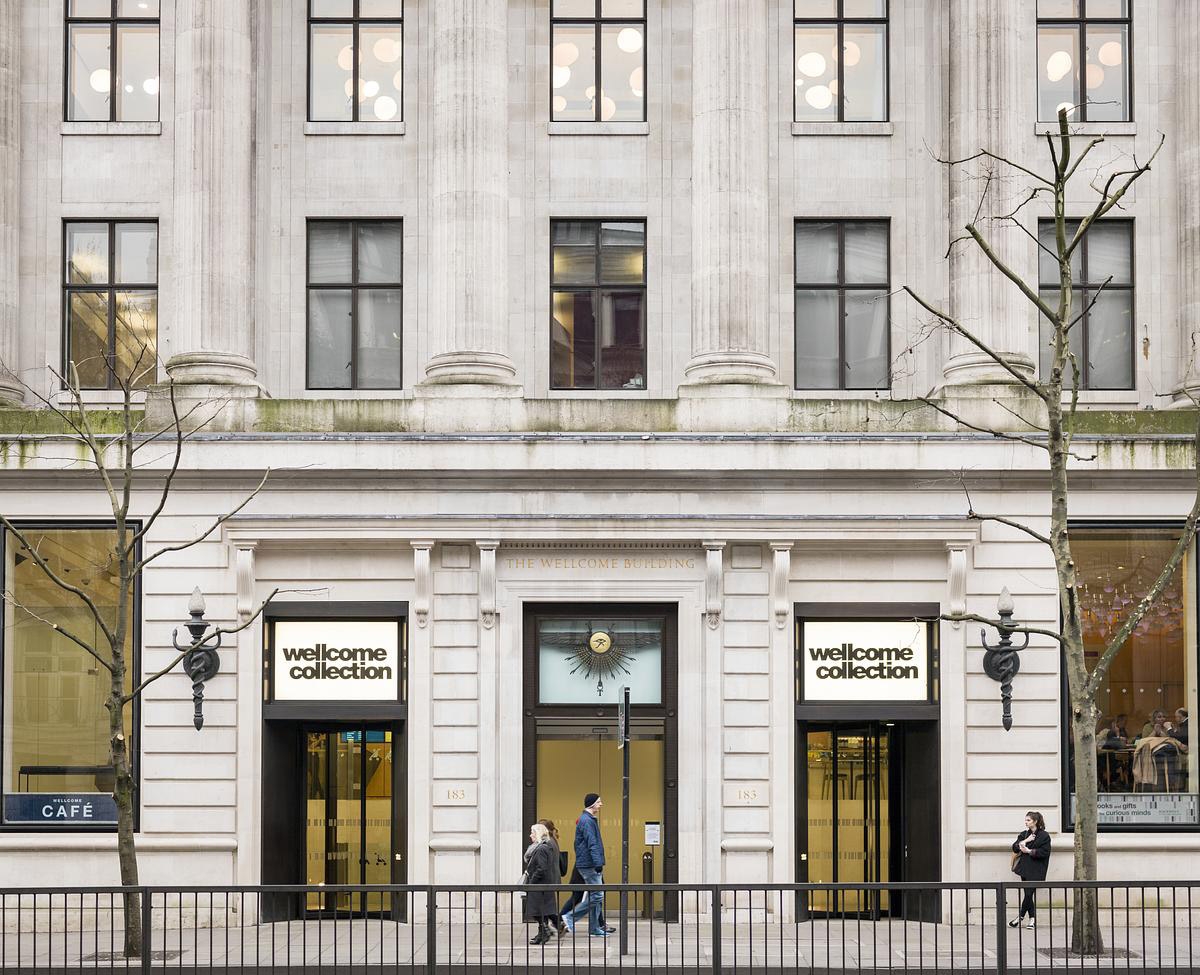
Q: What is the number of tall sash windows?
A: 10